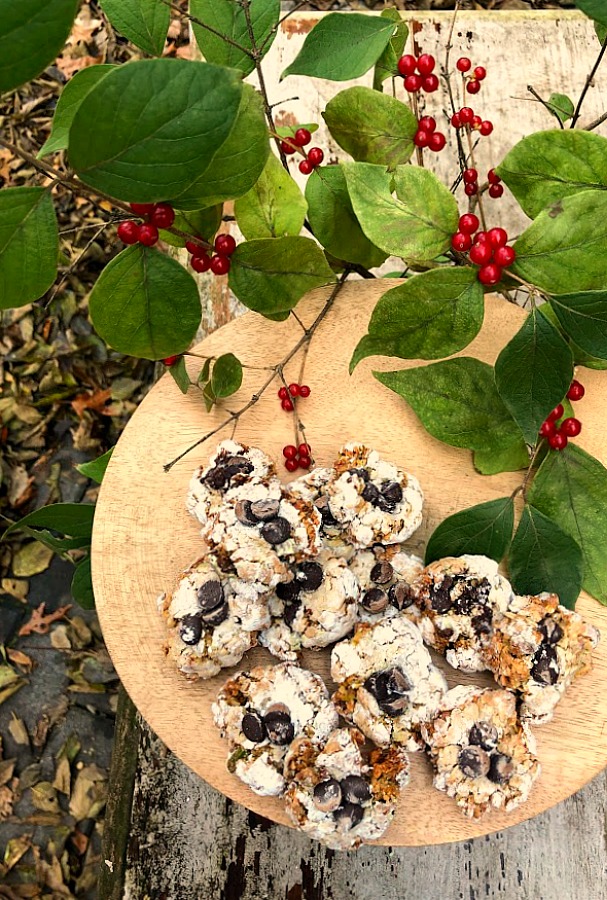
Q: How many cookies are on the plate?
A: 13